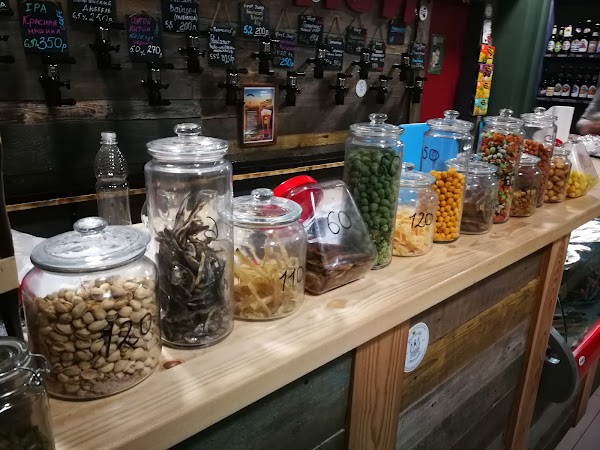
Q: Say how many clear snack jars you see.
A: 14